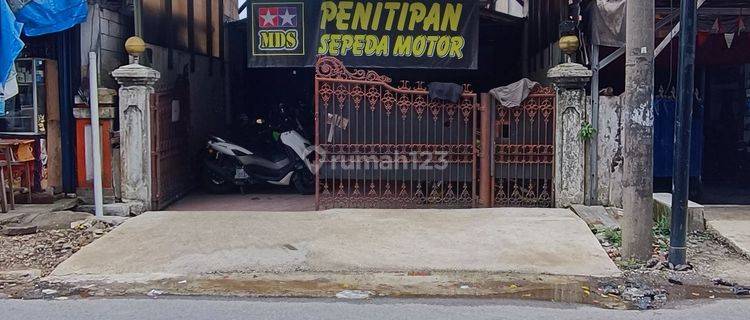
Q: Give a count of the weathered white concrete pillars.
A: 2